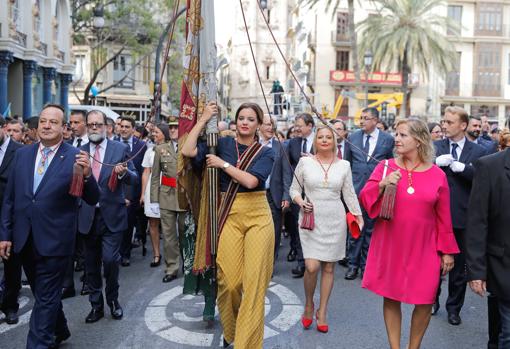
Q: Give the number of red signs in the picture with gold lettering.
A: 1